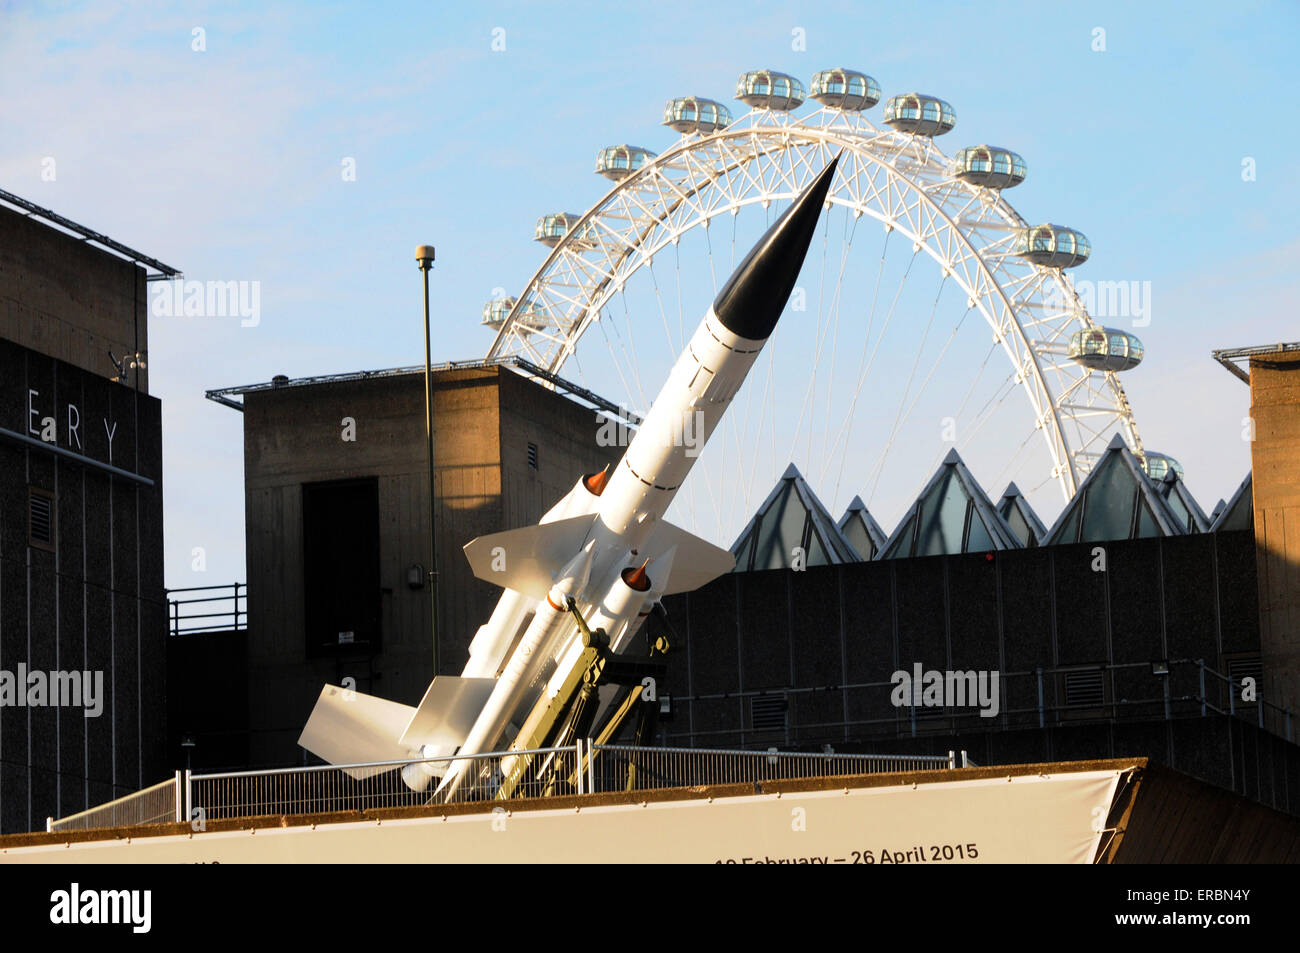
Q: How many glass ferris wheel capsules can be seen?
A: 11